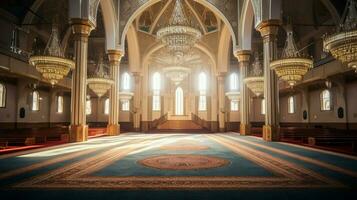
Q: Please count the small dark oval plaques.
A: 3